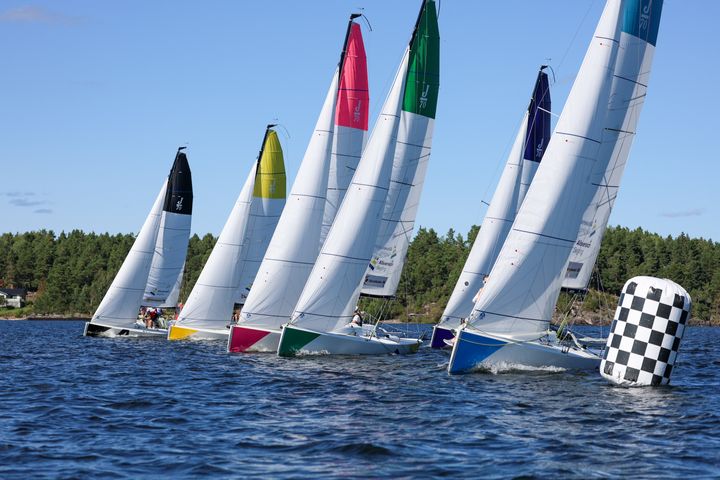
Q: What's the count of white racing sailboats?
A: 6